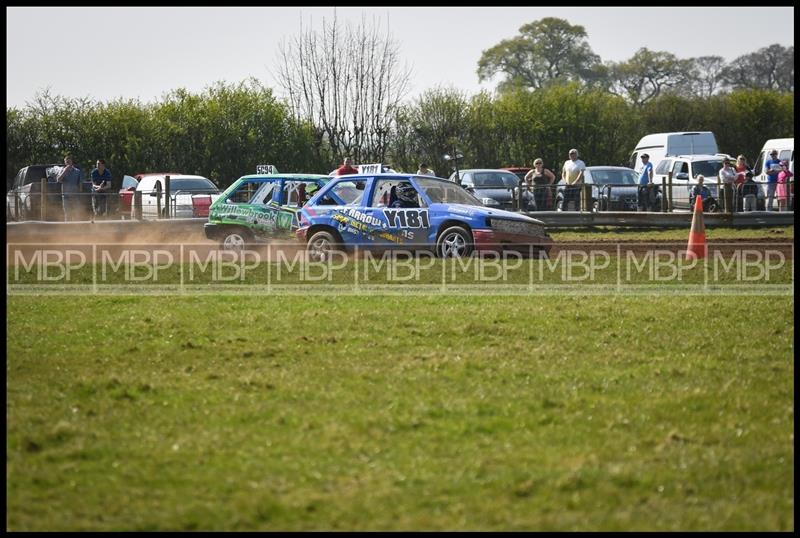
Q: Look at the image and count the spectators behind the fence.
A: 13